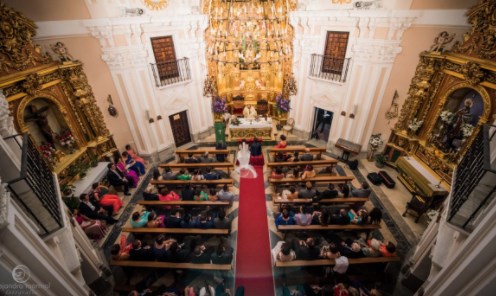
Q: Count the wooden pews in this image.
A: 12